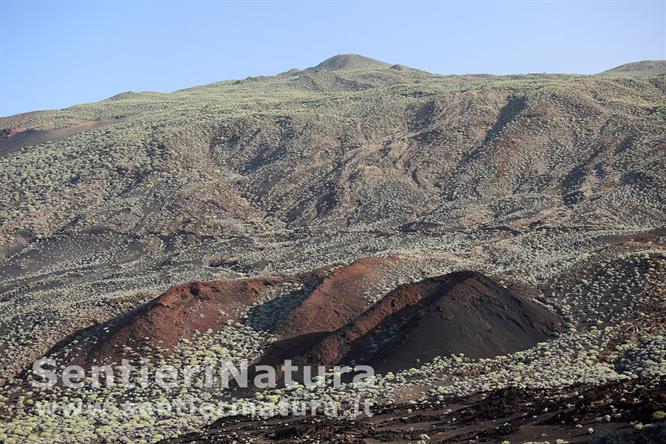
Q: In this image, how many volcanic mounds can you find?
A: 3